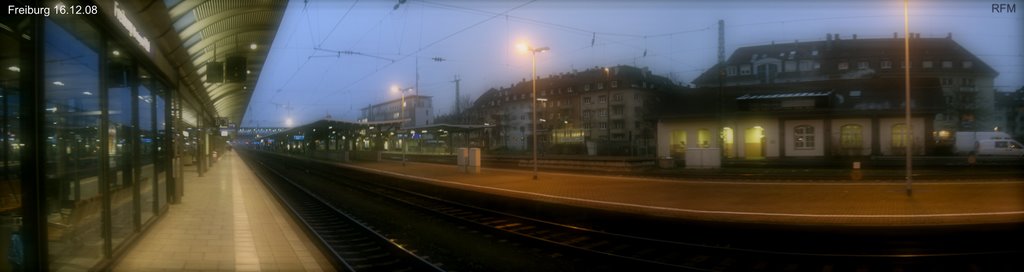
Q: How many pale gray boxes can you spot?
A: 3